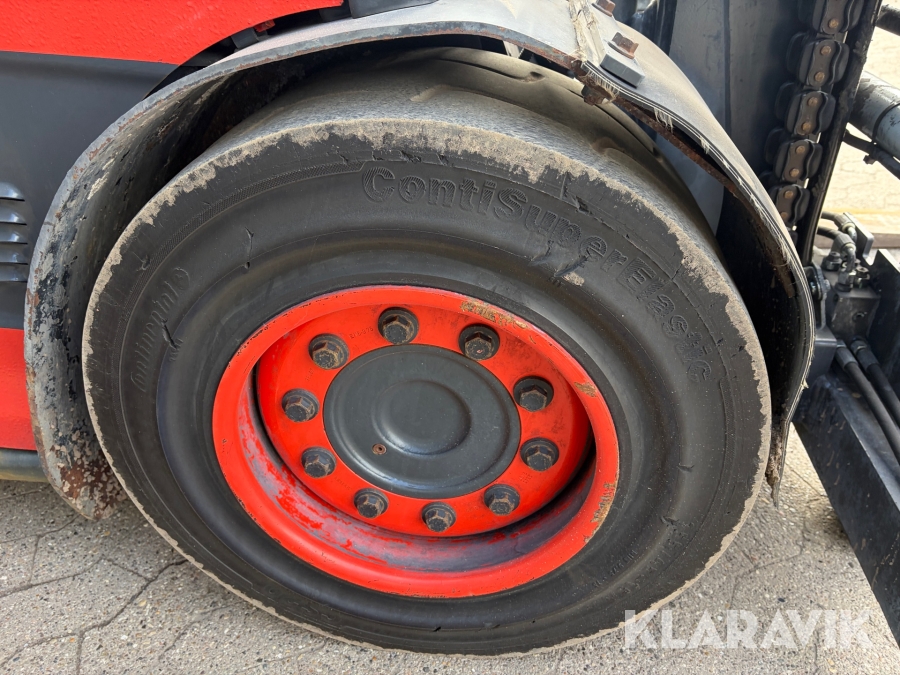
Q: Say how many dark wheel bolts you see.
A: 10